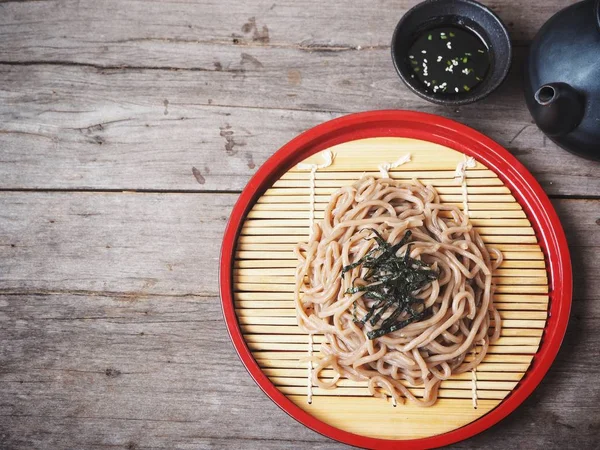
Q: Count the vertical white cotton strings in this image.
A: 3